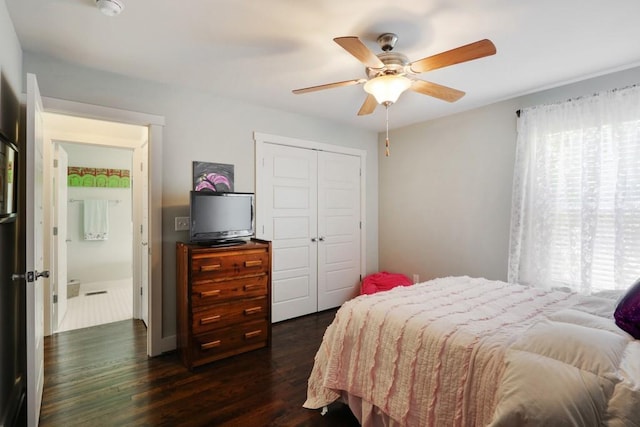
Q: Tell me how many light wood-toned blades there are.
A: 5